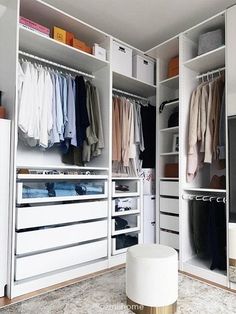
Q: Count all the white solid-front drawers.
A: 7